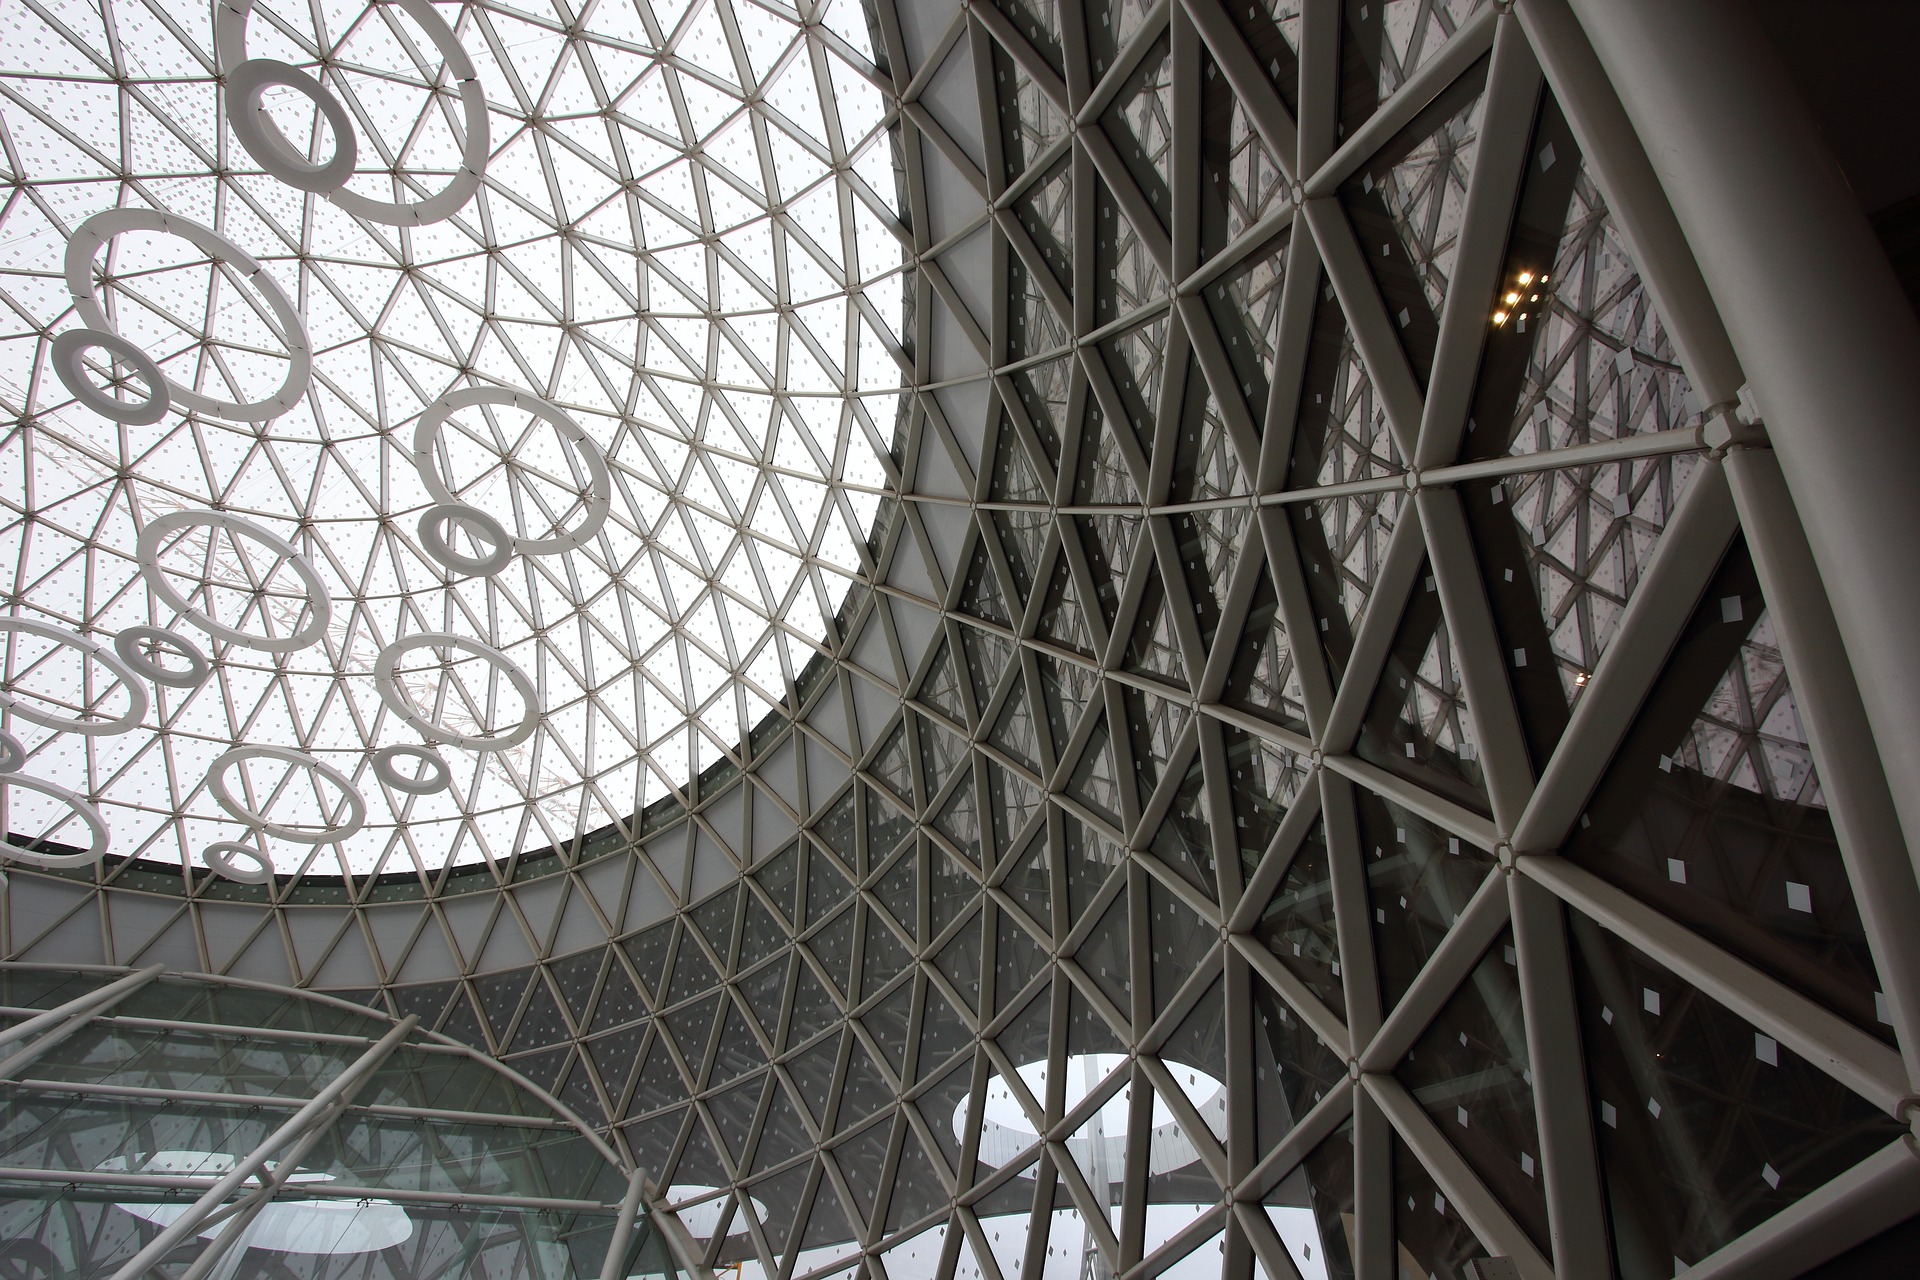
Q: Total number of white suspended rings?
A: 15